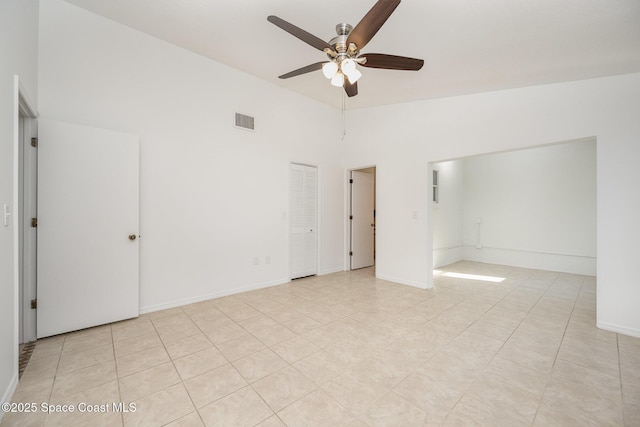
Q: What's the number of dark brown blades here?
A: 5